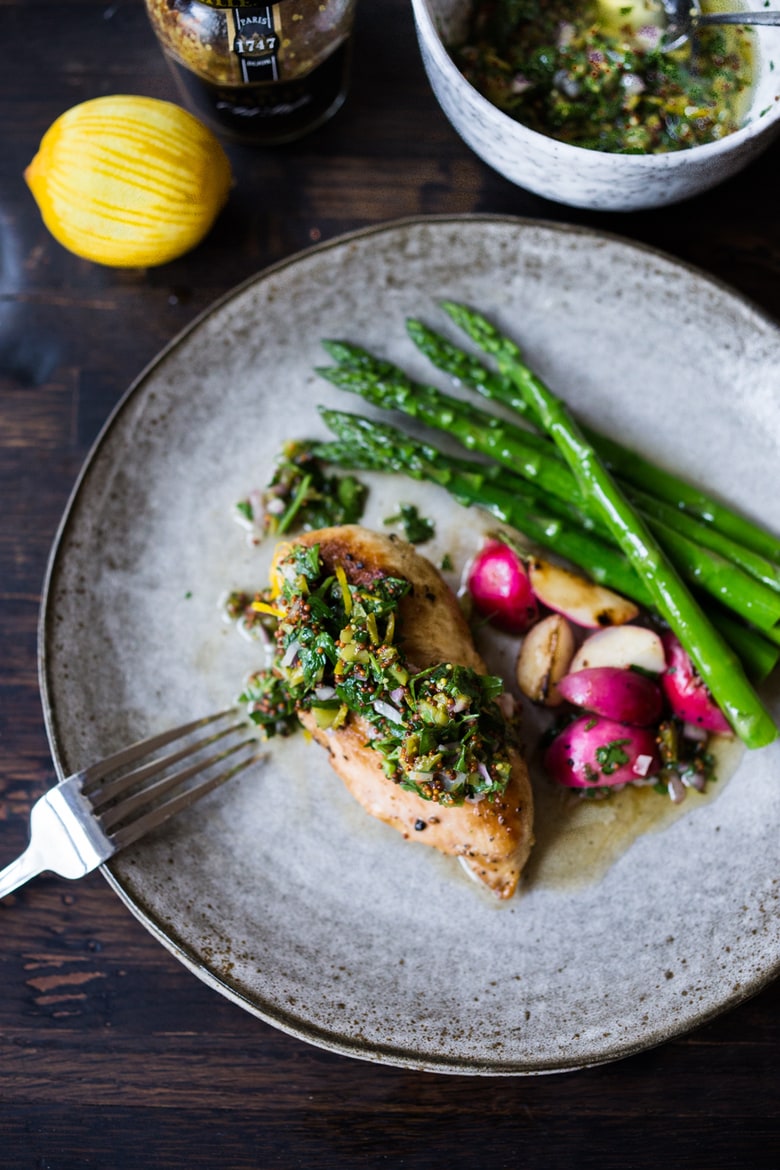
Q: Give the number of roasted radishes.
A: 7